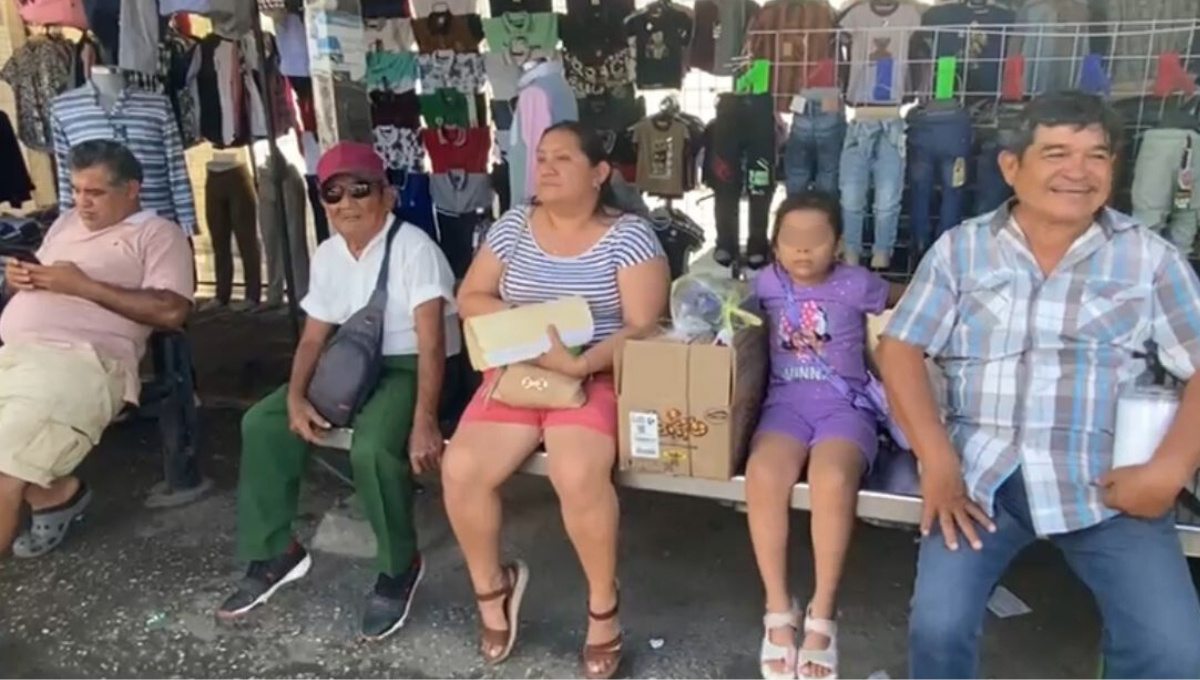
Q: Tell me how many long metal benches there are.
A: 1